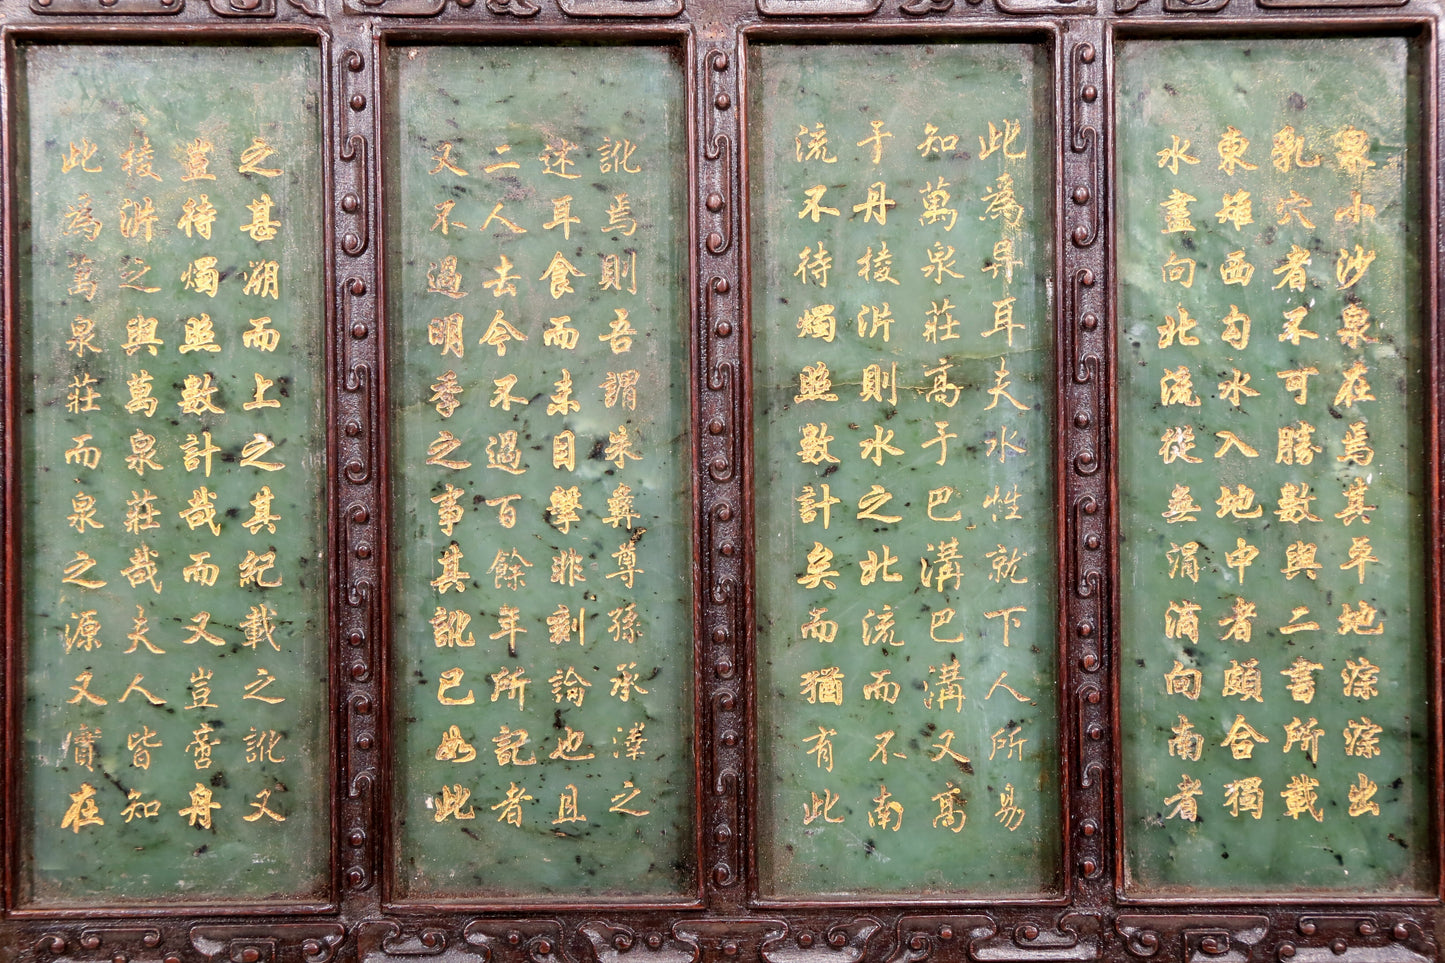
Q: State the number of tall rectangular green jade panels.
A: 4